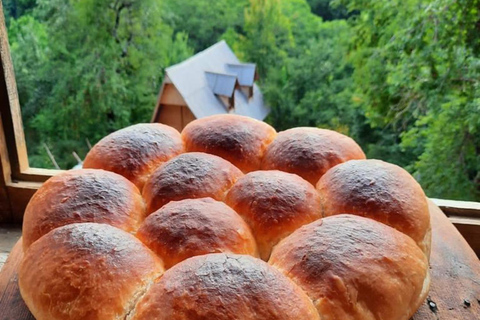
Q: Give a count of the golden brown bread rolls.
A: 11